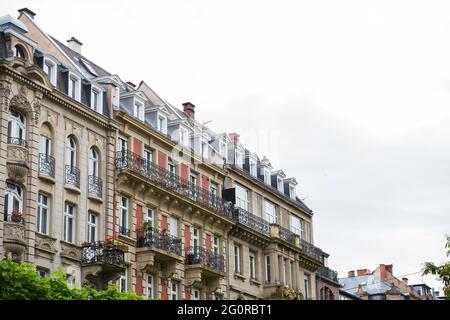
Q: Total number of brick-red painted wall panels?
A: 12